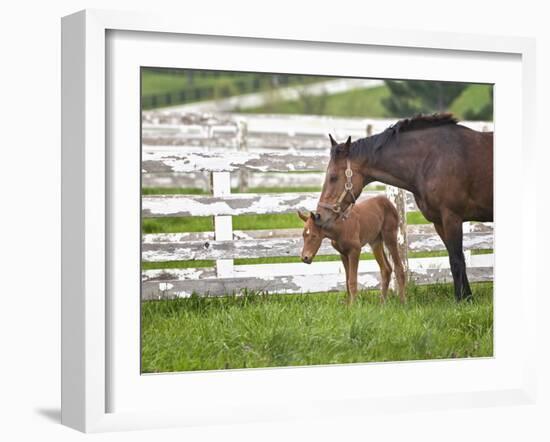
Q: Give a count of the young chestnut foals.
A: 1